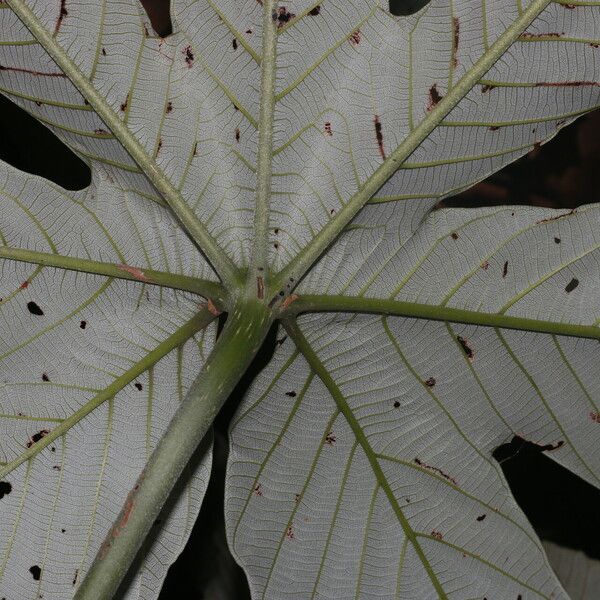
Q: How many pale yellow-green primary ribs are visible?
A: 7